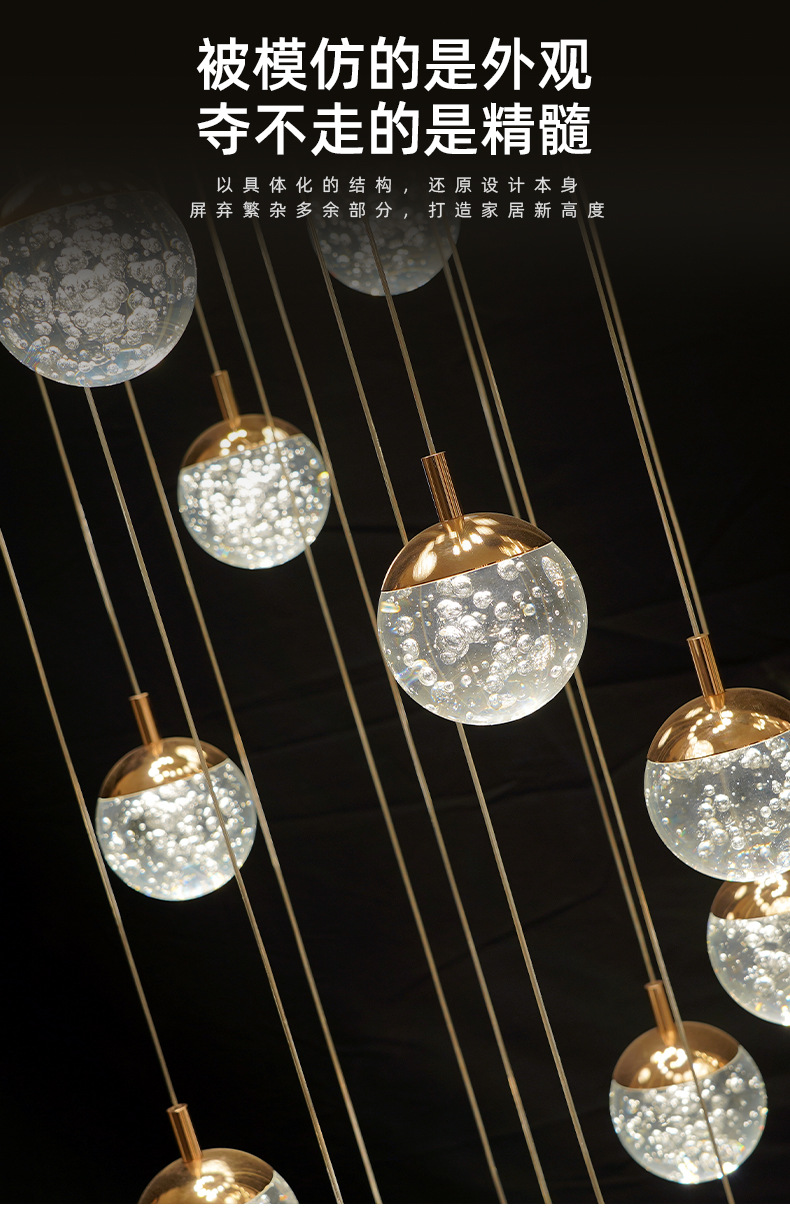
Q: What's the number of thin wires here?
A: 13